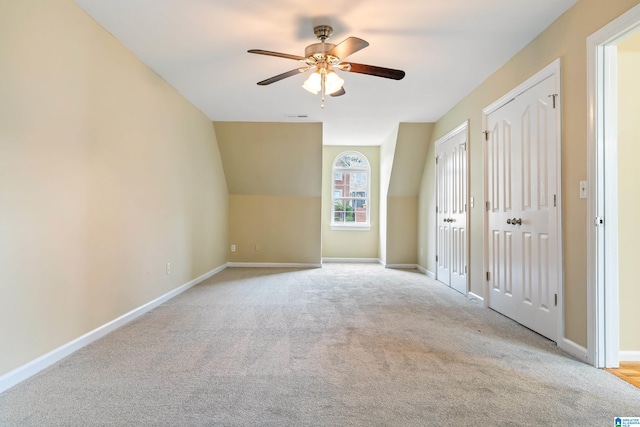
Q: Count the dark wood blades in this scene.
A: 5